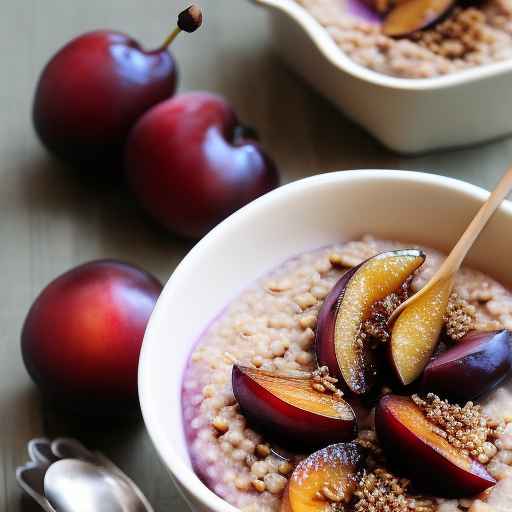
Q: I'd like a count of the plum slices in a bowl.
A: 6